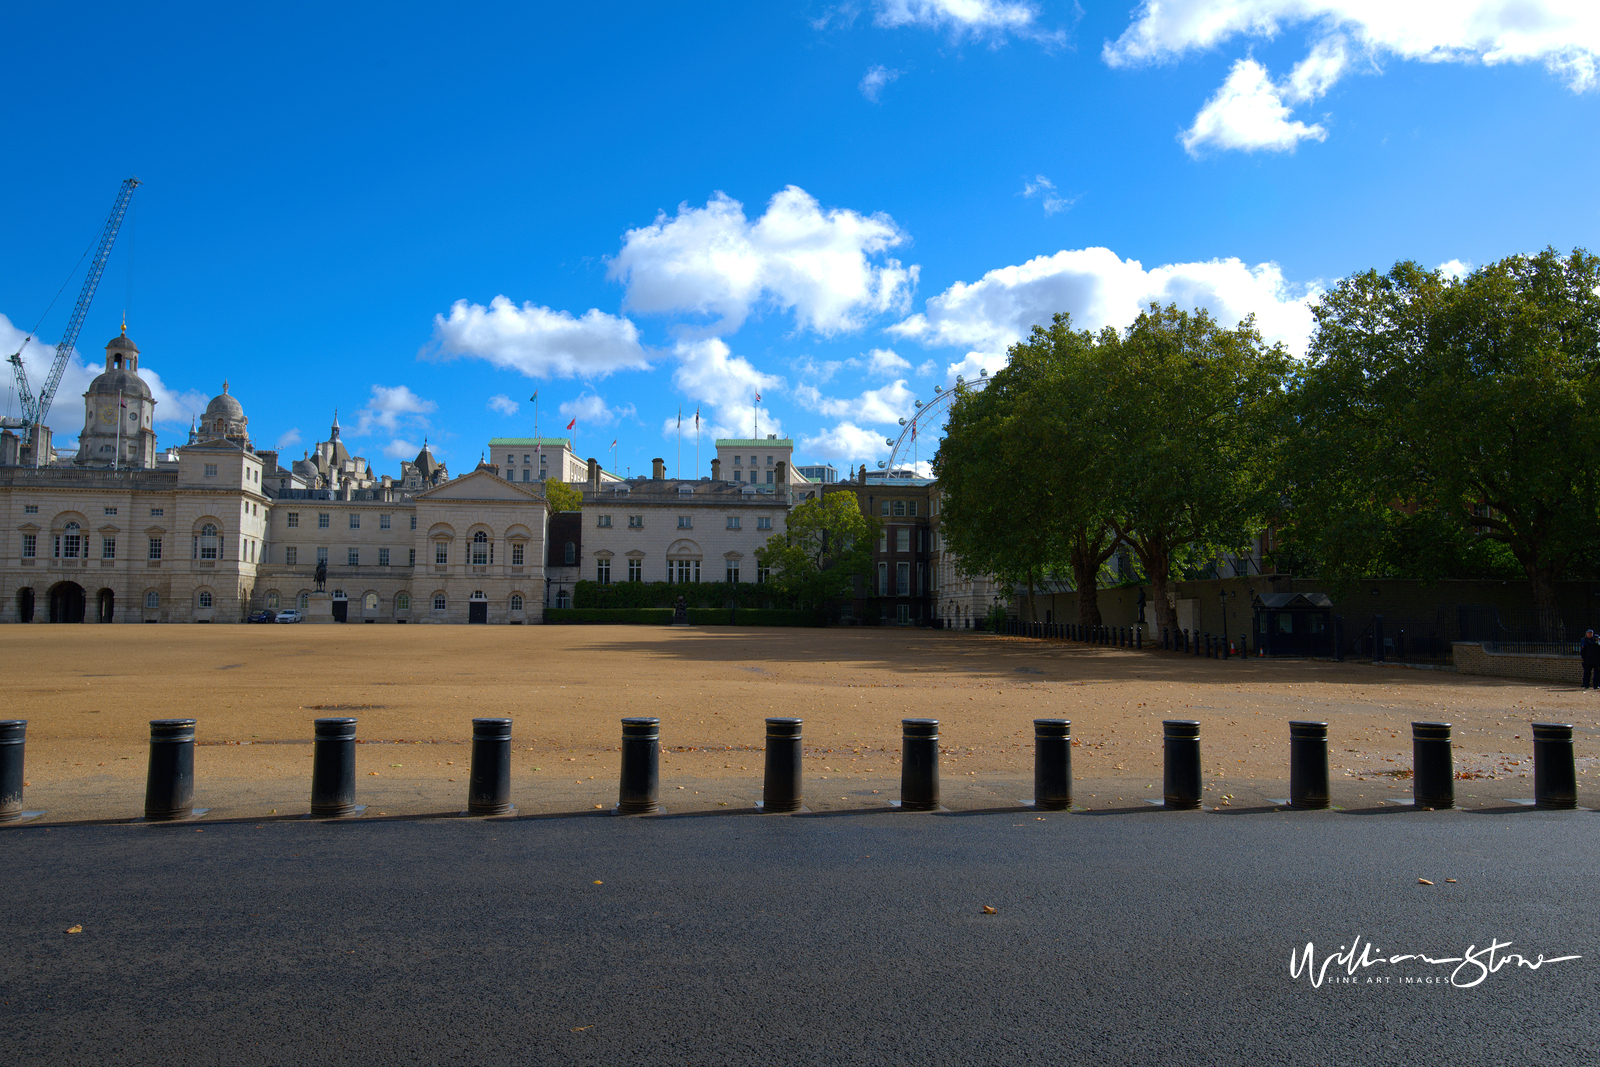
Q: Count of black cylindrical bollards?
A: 12